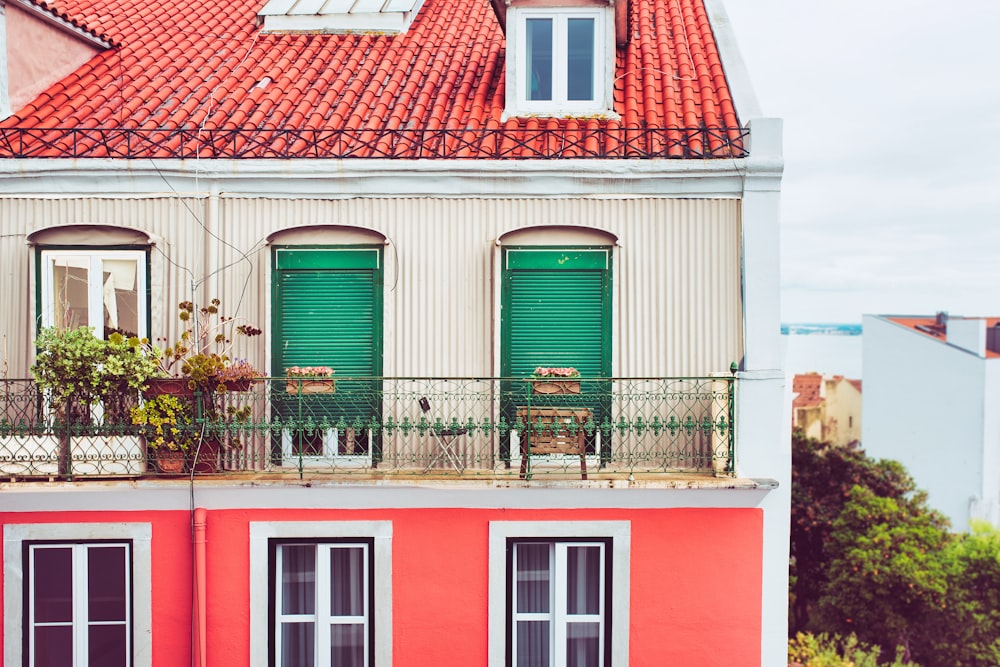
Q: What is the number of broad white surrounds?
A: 3